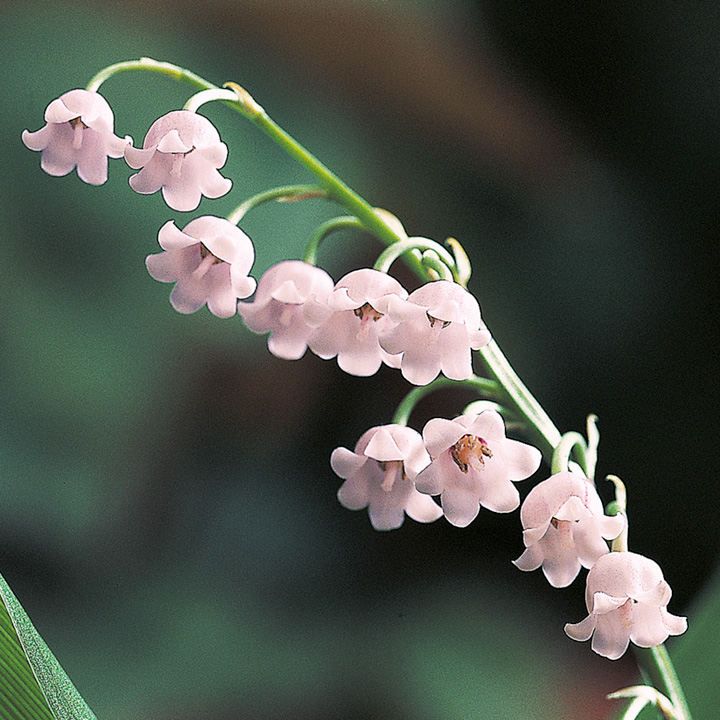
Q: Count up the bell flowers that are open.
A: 10